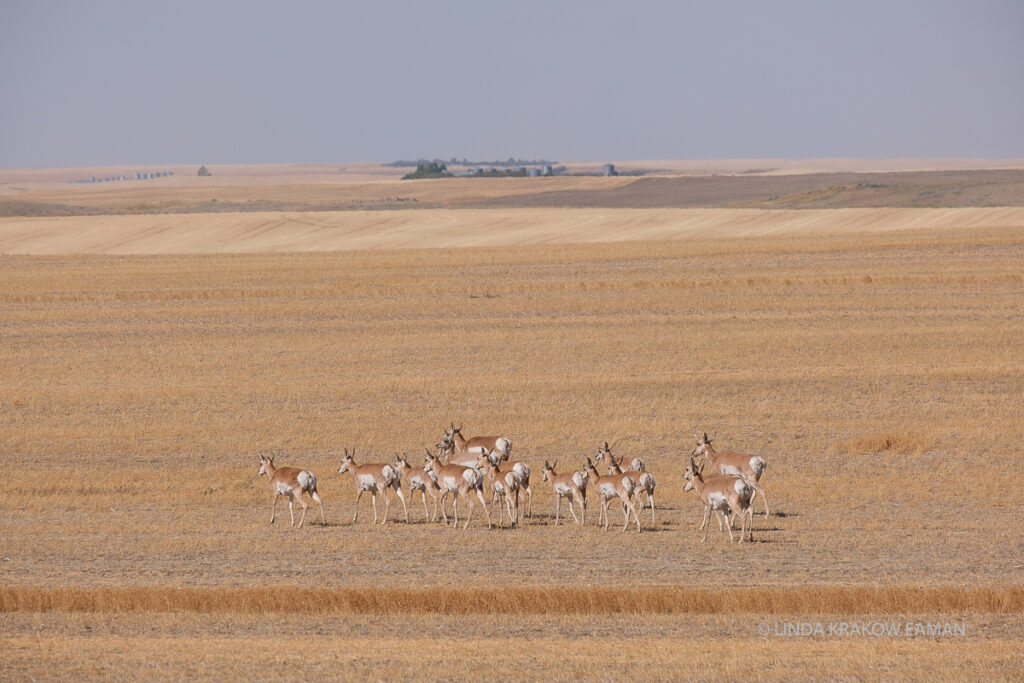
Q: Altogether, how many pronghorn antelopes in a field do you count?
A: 15